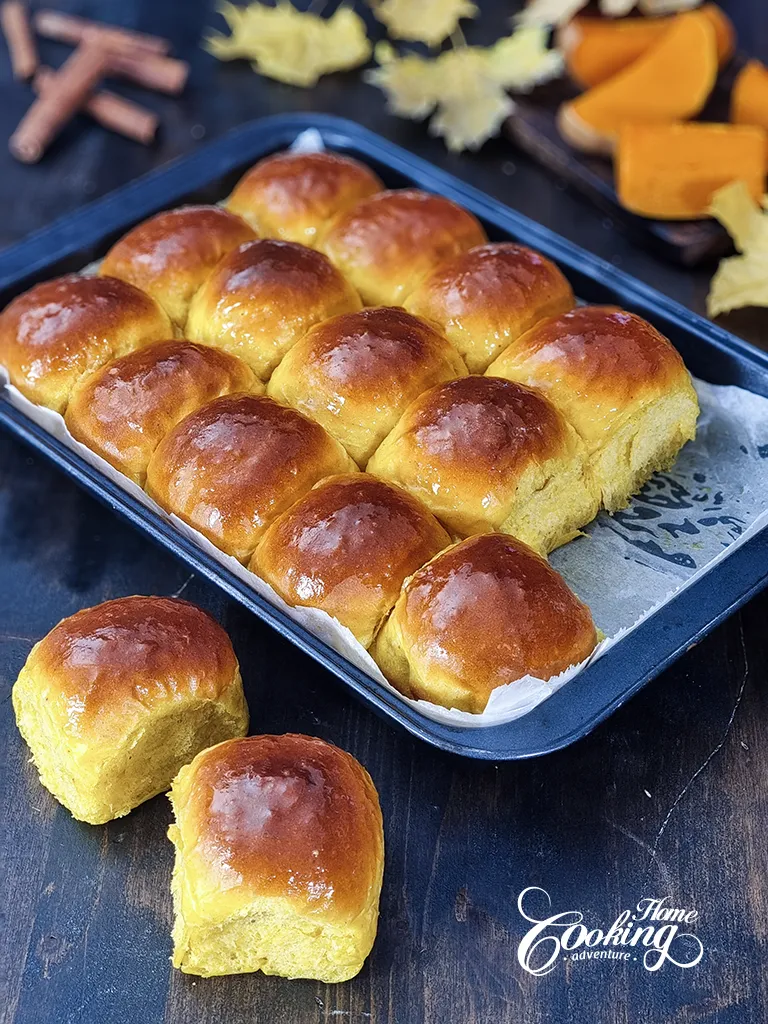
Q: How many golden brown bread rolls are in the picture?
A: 15